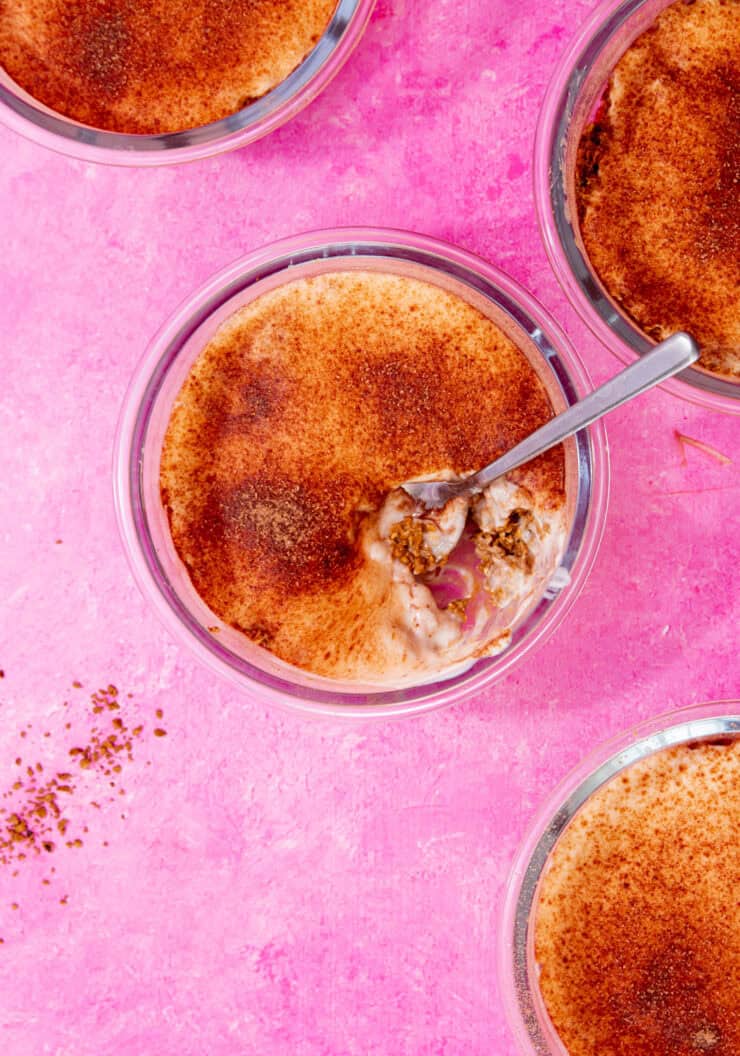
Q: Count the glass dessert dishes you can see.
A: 4